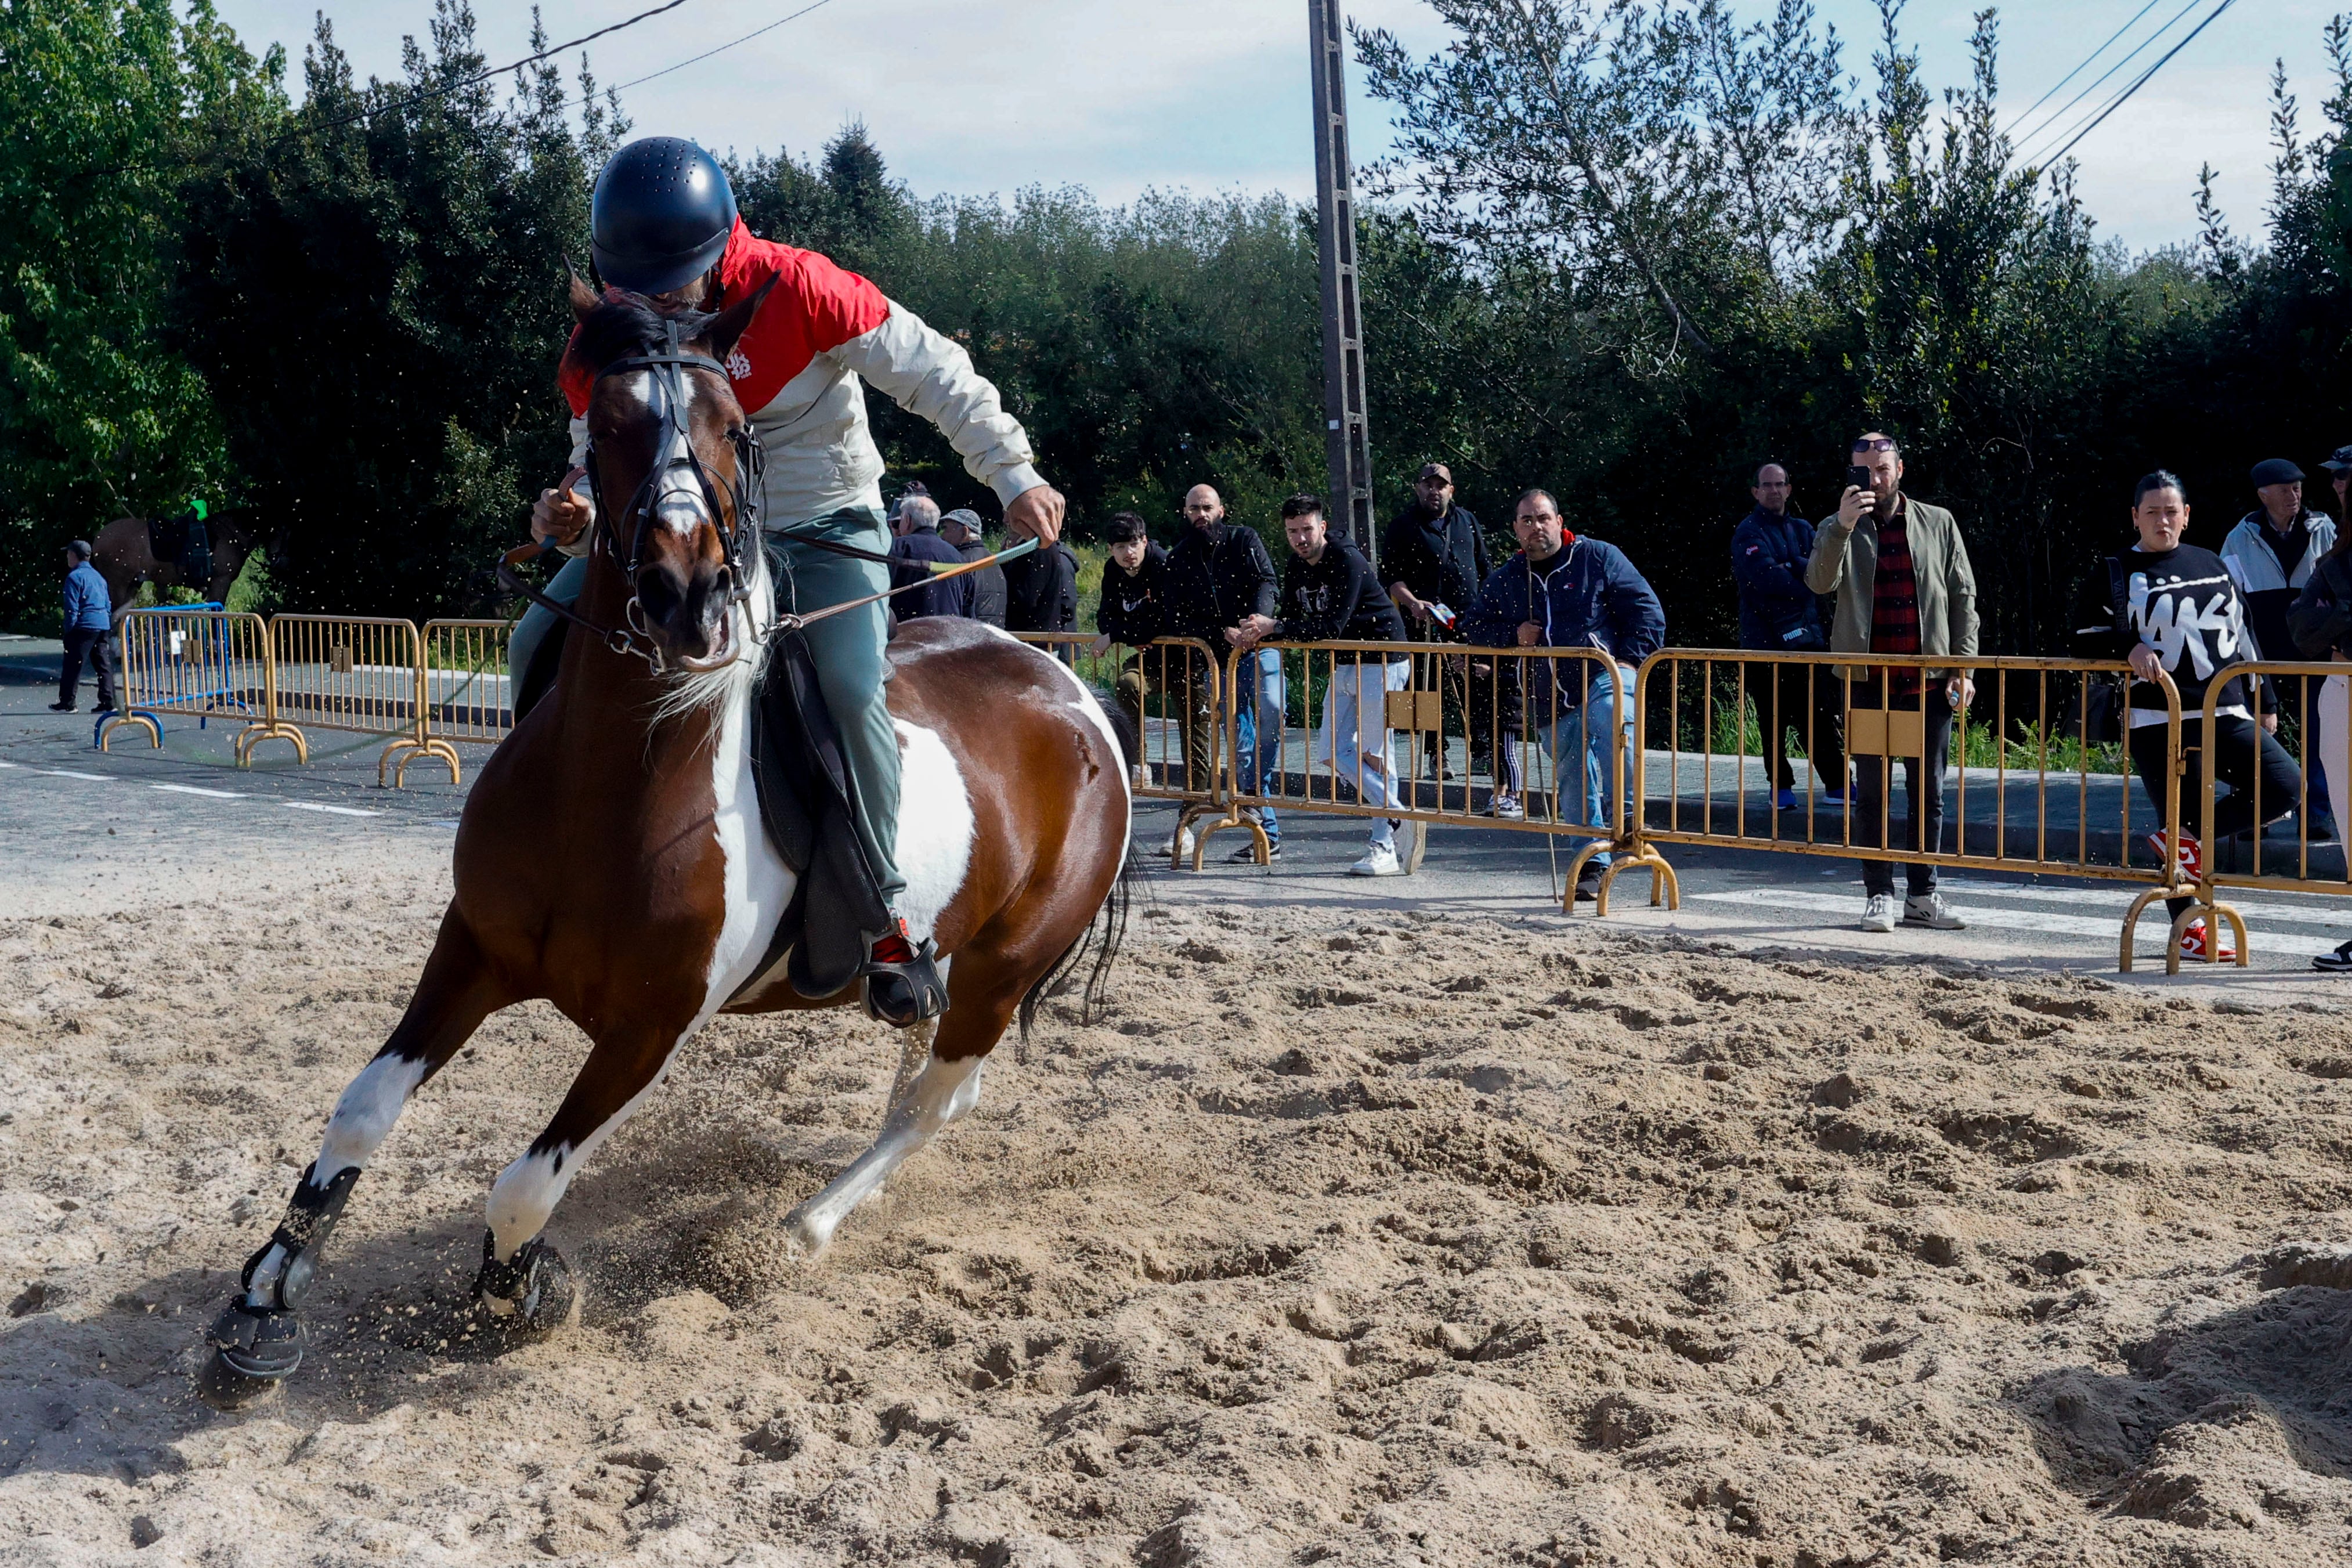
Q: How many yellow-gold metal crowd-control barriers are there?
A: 7